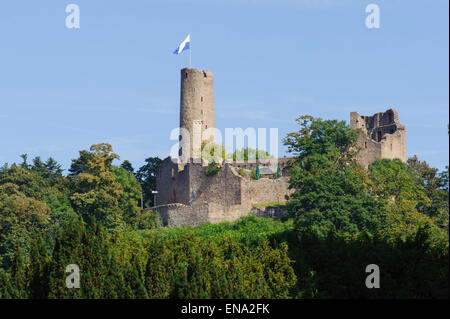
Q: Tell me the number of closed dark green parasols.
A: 2